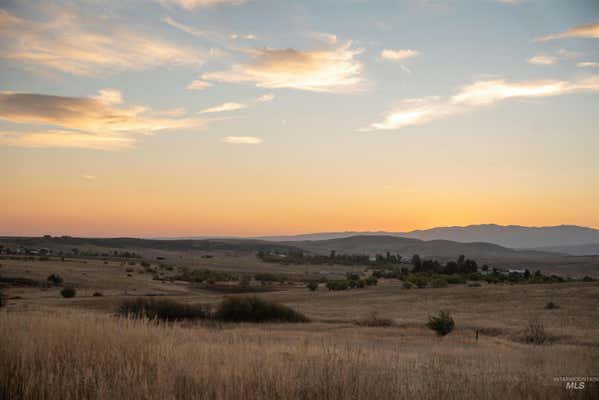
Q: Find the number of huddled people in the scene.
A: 0